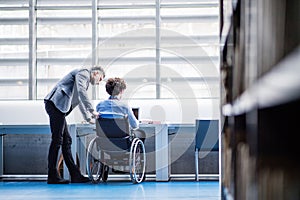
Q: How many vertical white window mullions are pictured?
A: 3